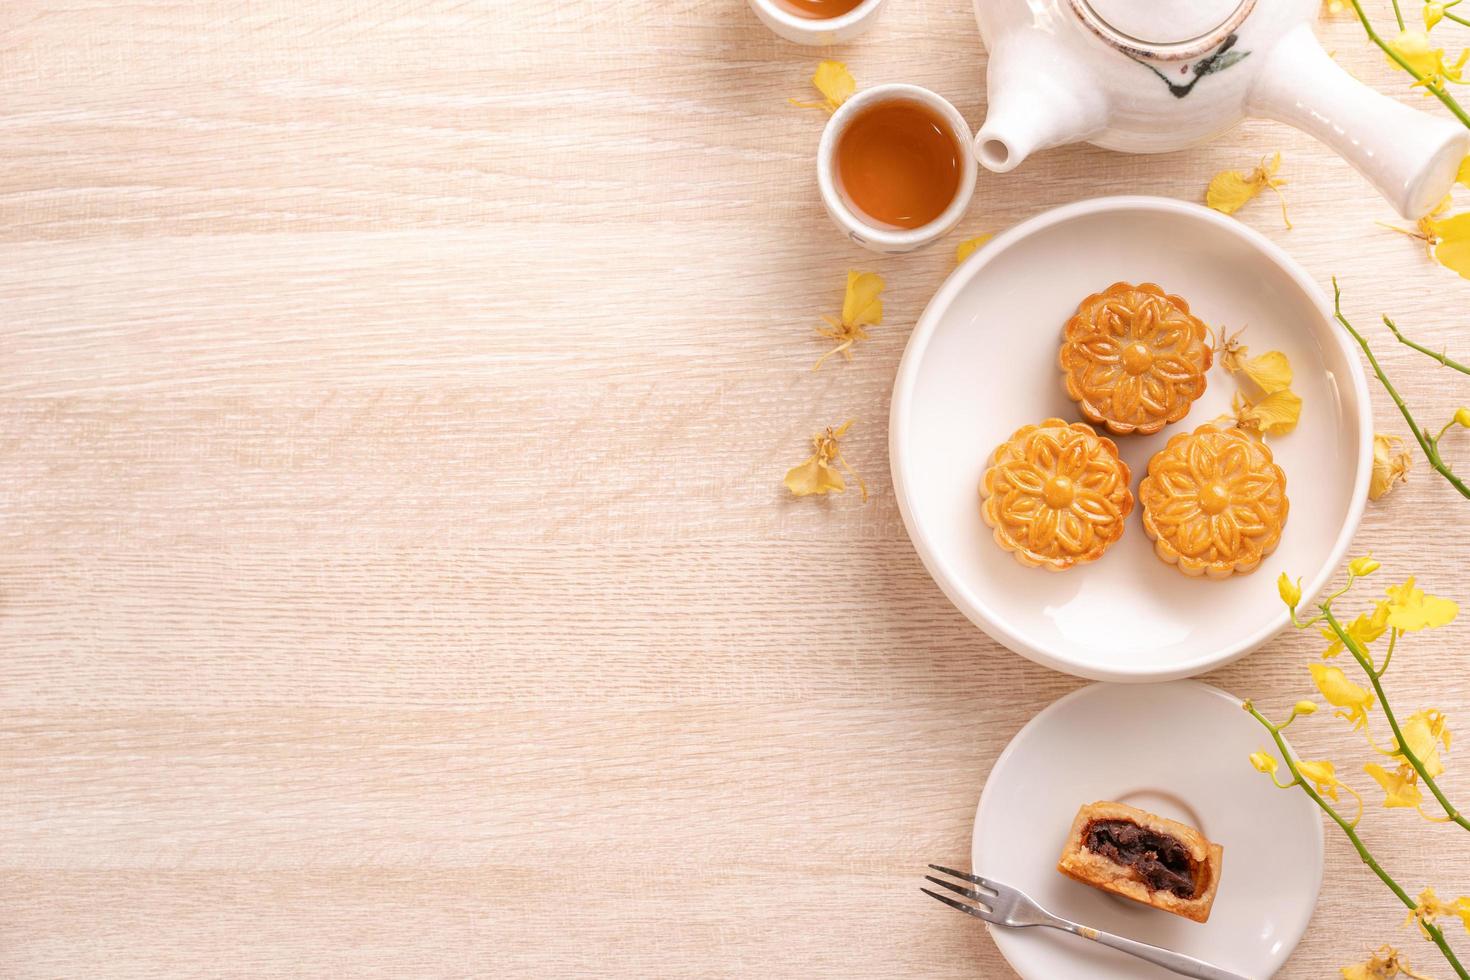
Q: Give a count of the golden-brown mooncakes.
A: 3